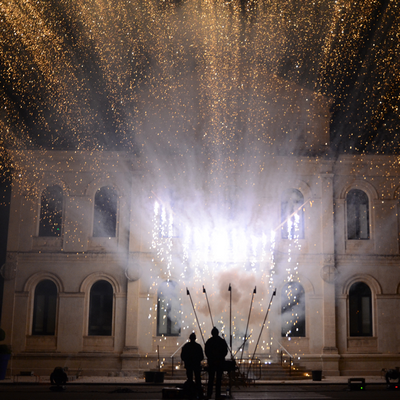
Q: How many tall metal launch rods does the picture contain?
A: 5